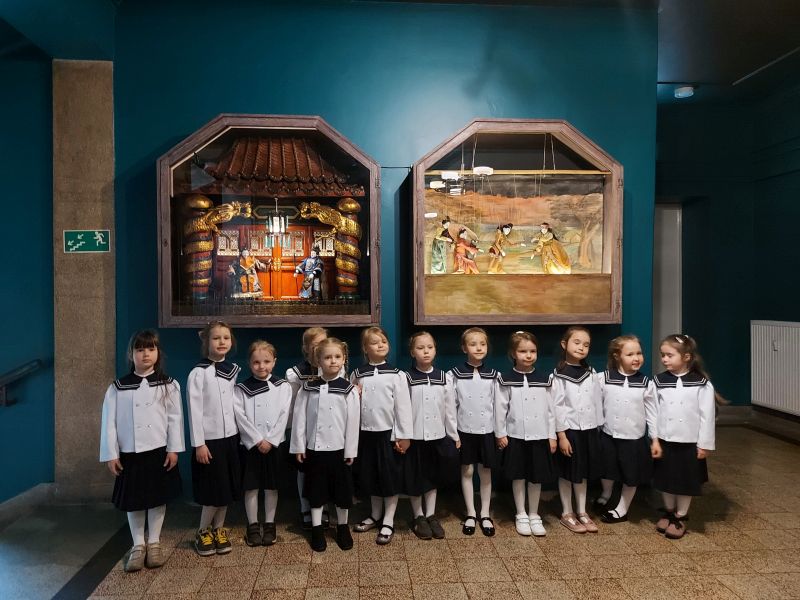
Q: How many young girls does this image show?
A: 12